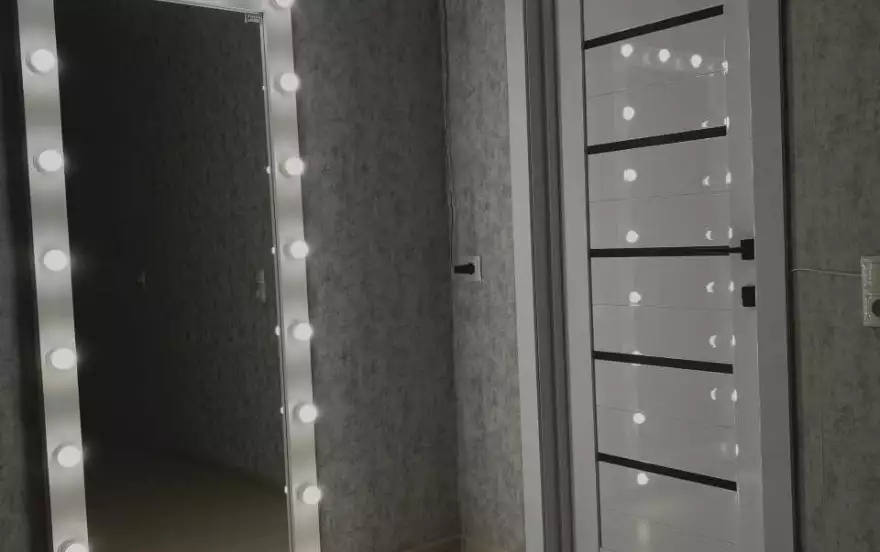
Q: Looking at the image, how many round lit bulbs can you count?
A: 13